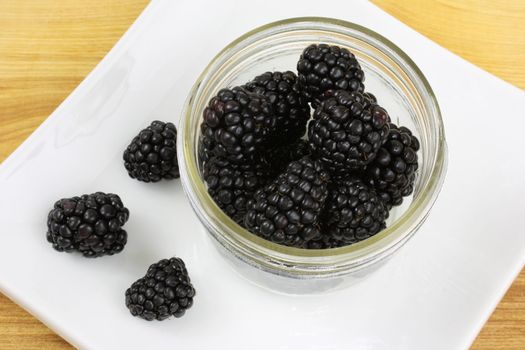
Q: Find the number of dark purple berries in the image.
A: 11